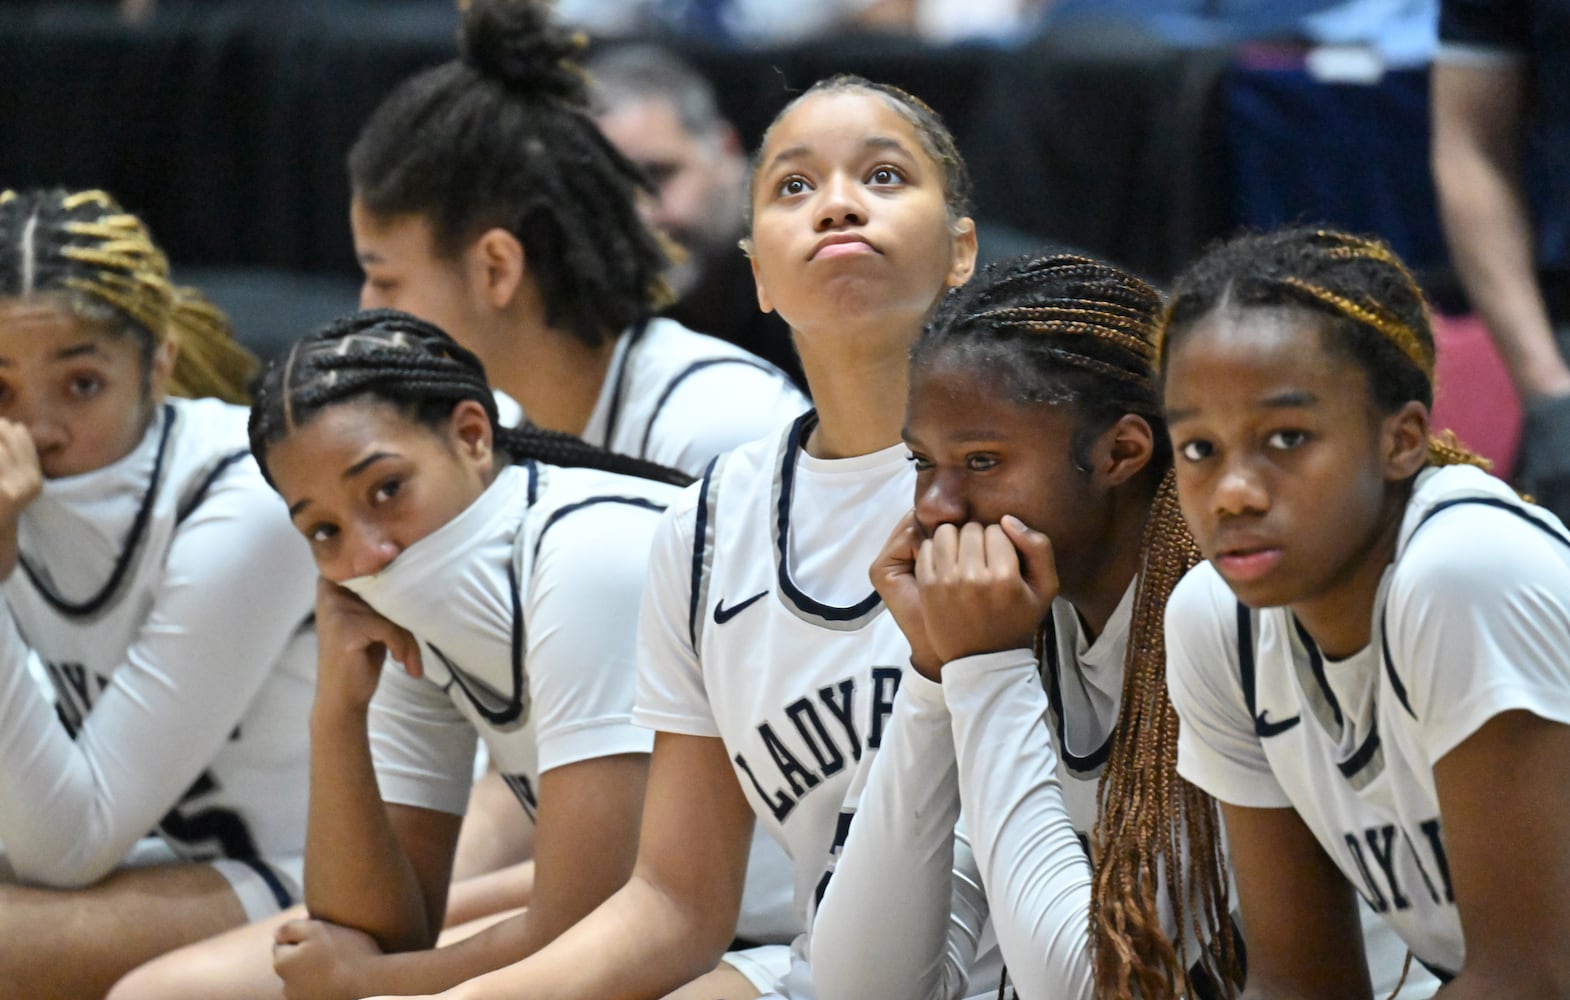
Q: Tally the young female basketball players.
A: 6